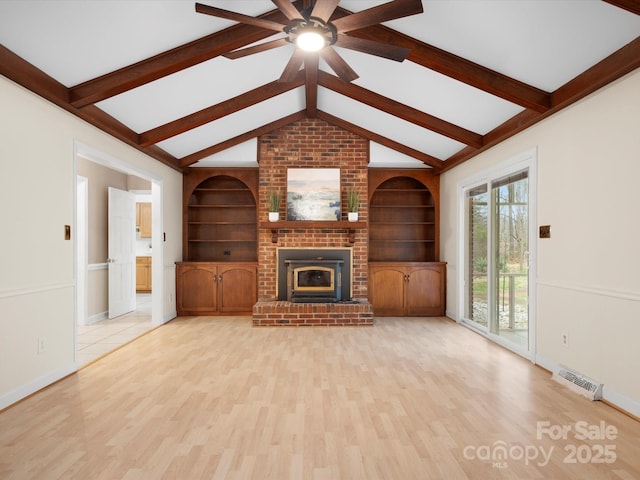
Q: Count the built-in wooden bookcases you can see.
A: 2